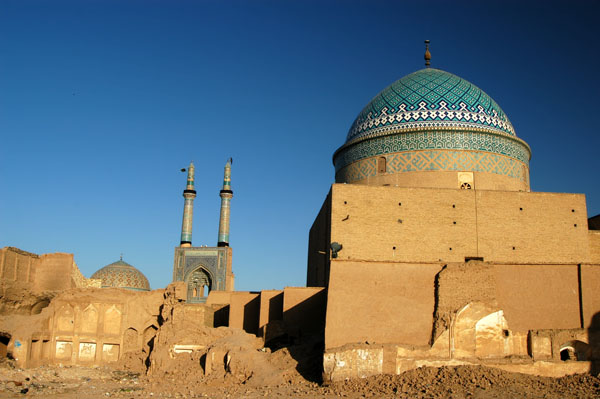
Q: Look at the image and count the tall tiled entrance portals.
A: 1